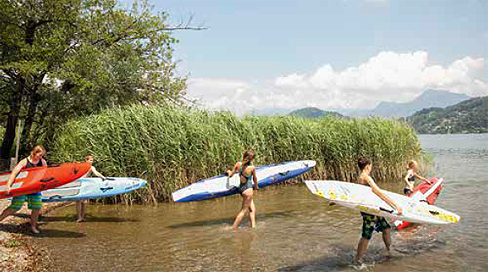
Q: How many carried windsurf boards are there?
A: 5